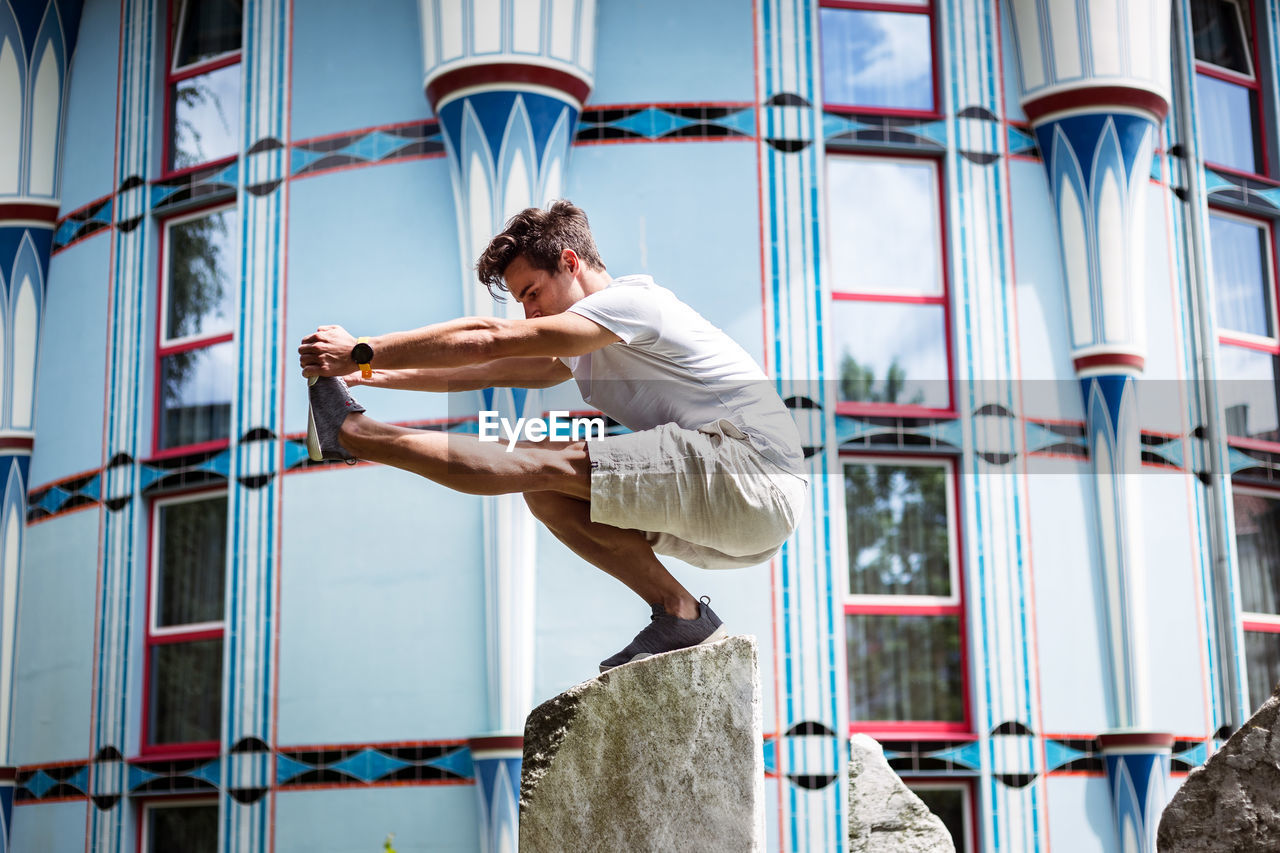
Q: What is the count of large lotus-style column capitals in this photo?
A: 3